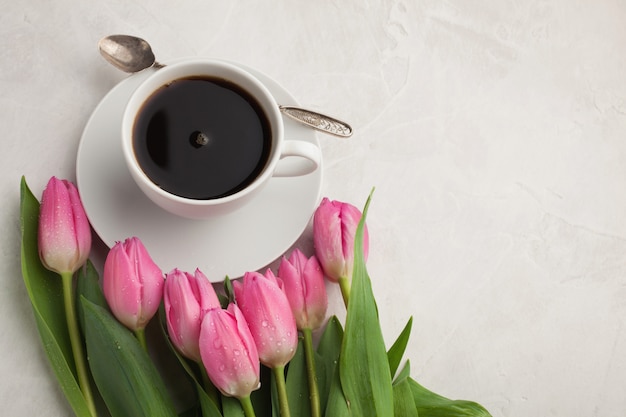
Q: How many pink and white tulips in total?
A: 7